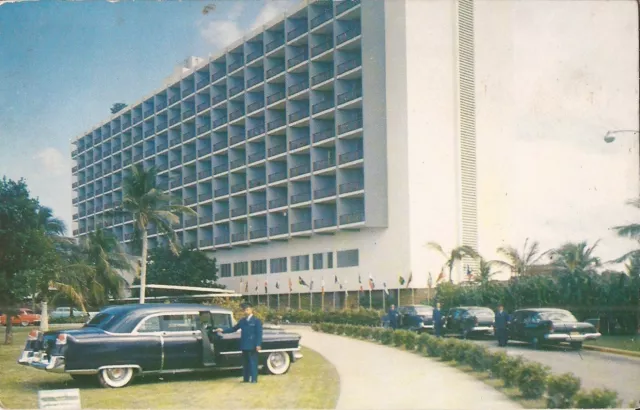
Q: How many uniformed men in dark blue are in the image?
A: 4